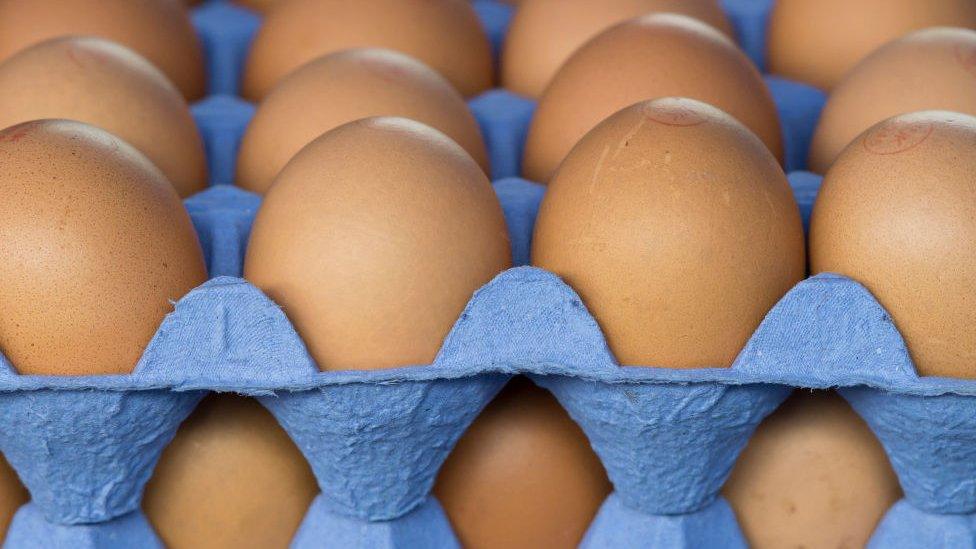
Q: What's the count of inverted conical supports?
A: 4